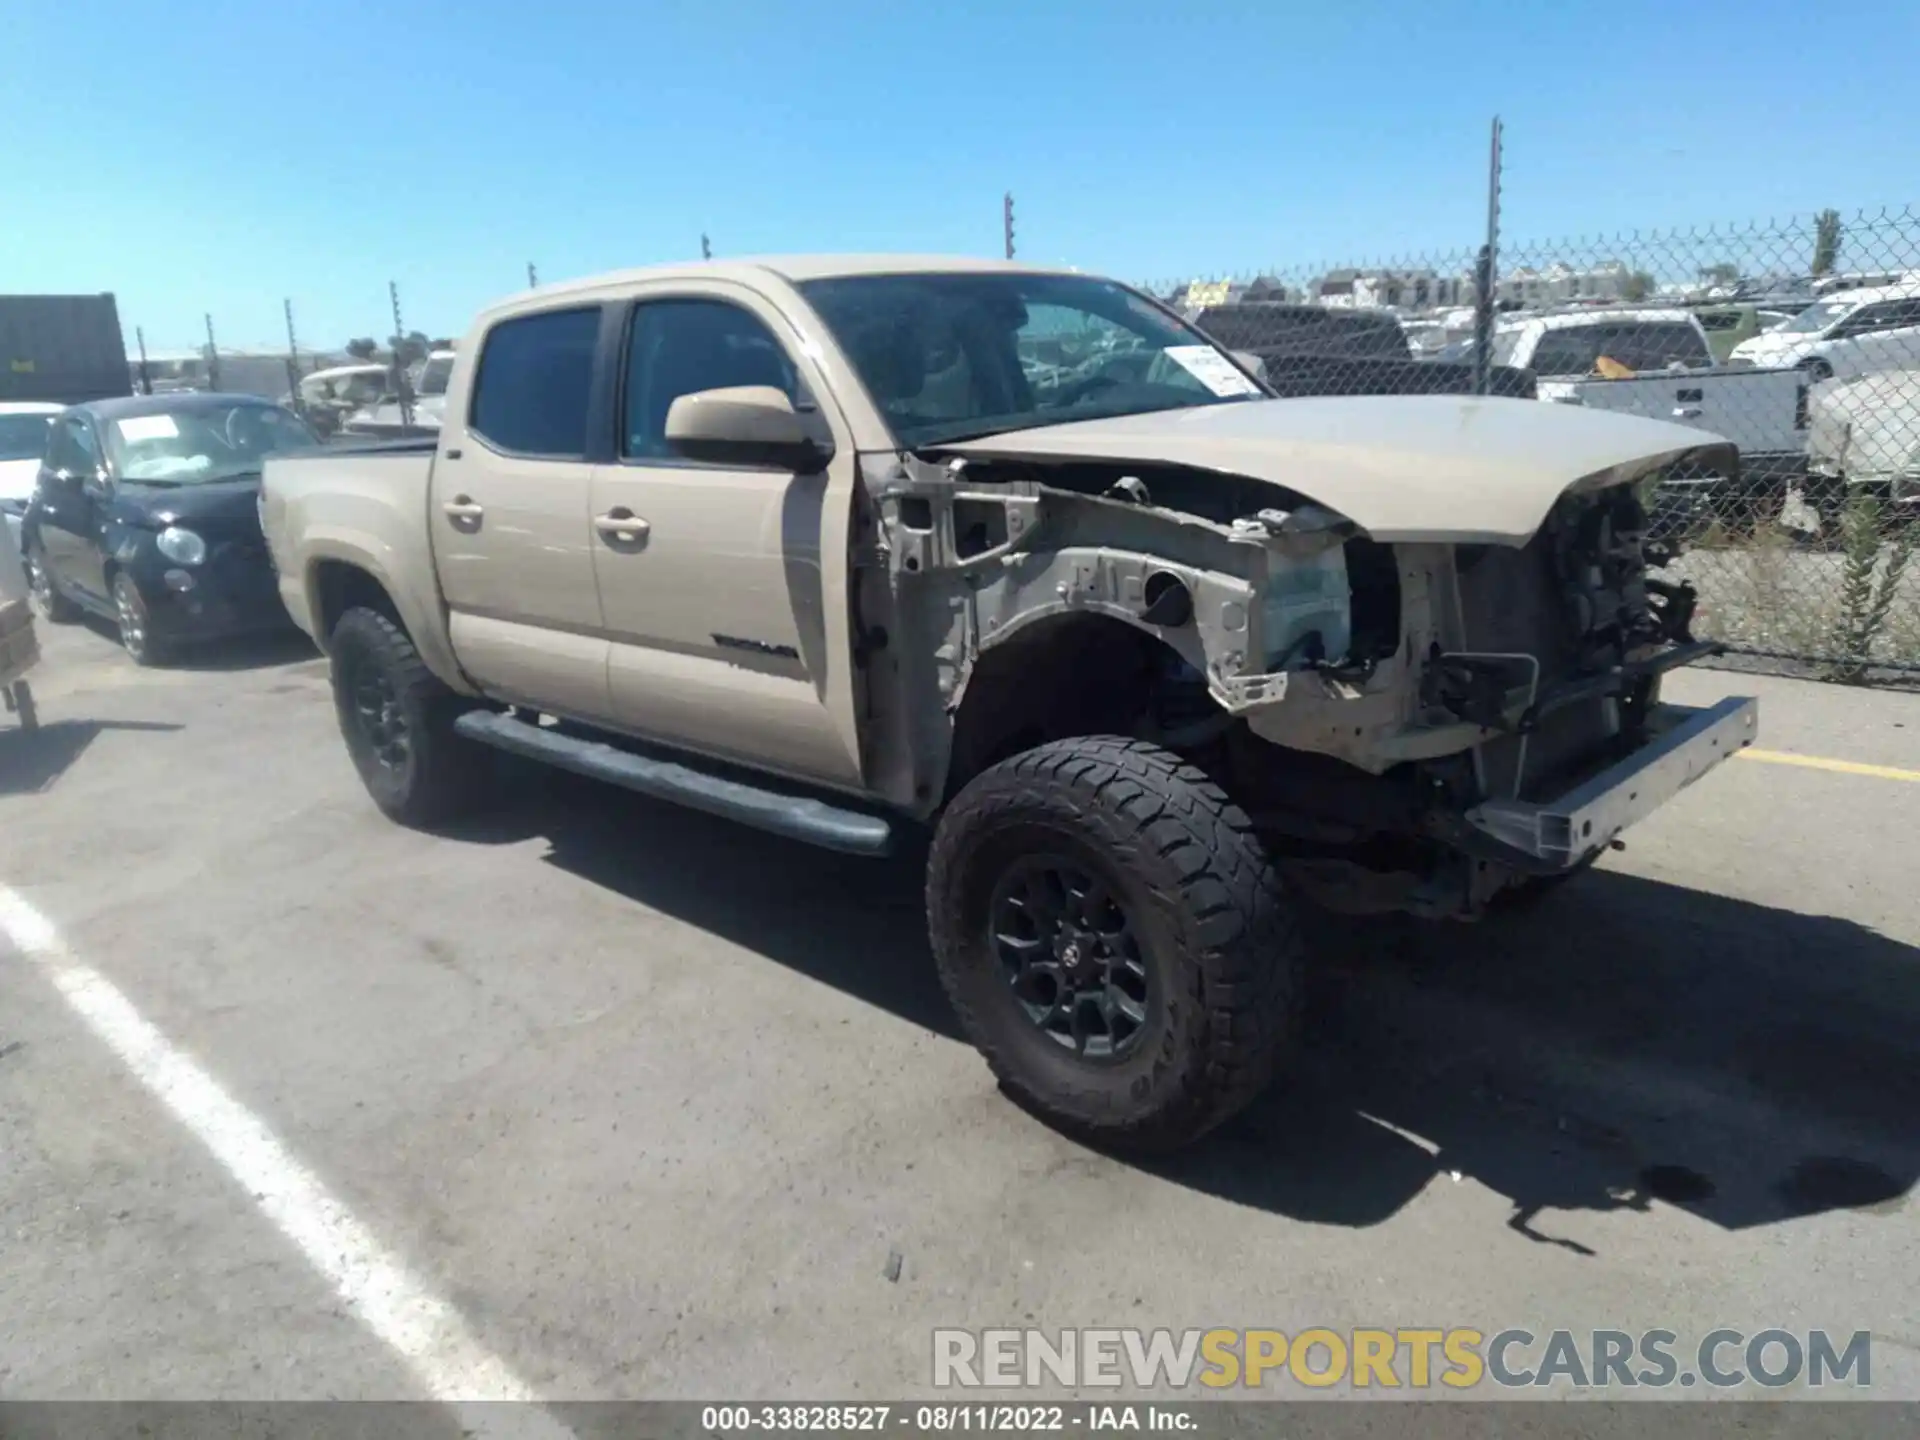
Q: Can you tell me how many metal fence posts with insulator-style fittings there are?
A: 8